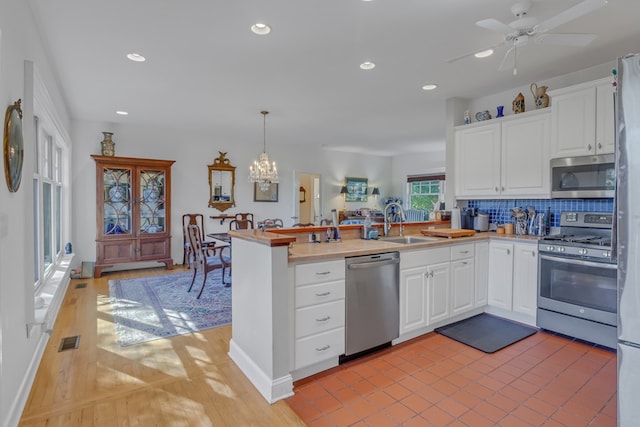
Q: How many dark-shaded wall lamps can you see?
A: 2